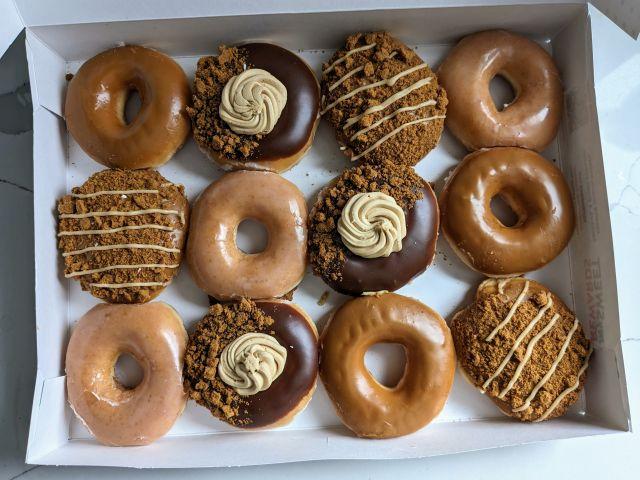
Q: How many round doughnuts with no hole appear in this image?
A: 6